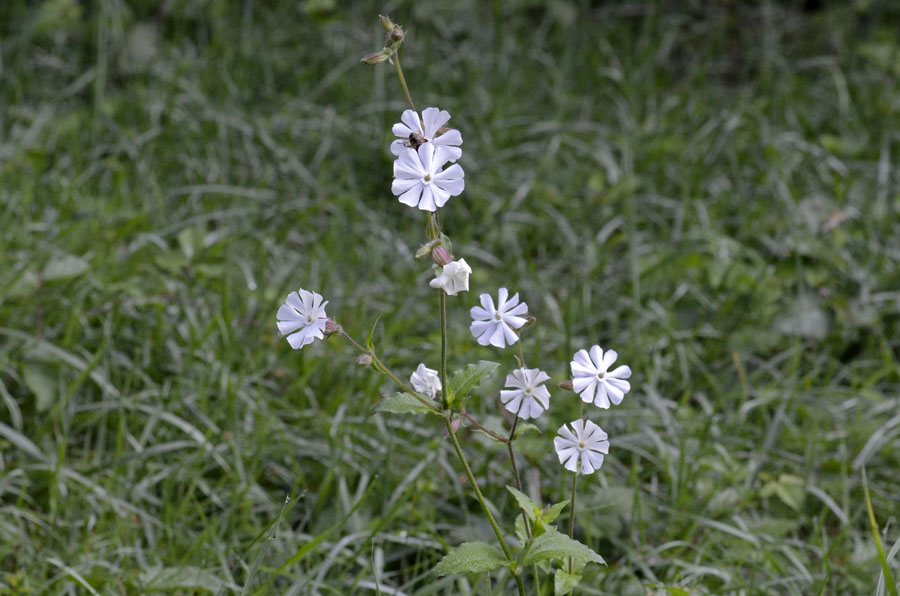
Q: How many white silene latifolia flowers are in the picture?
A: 9